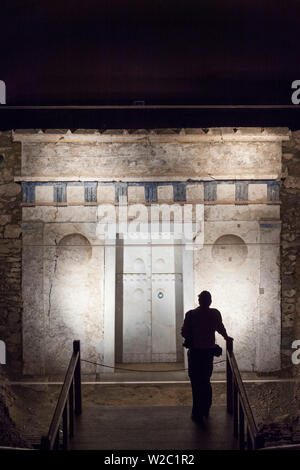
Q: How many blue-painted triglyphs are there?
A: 9